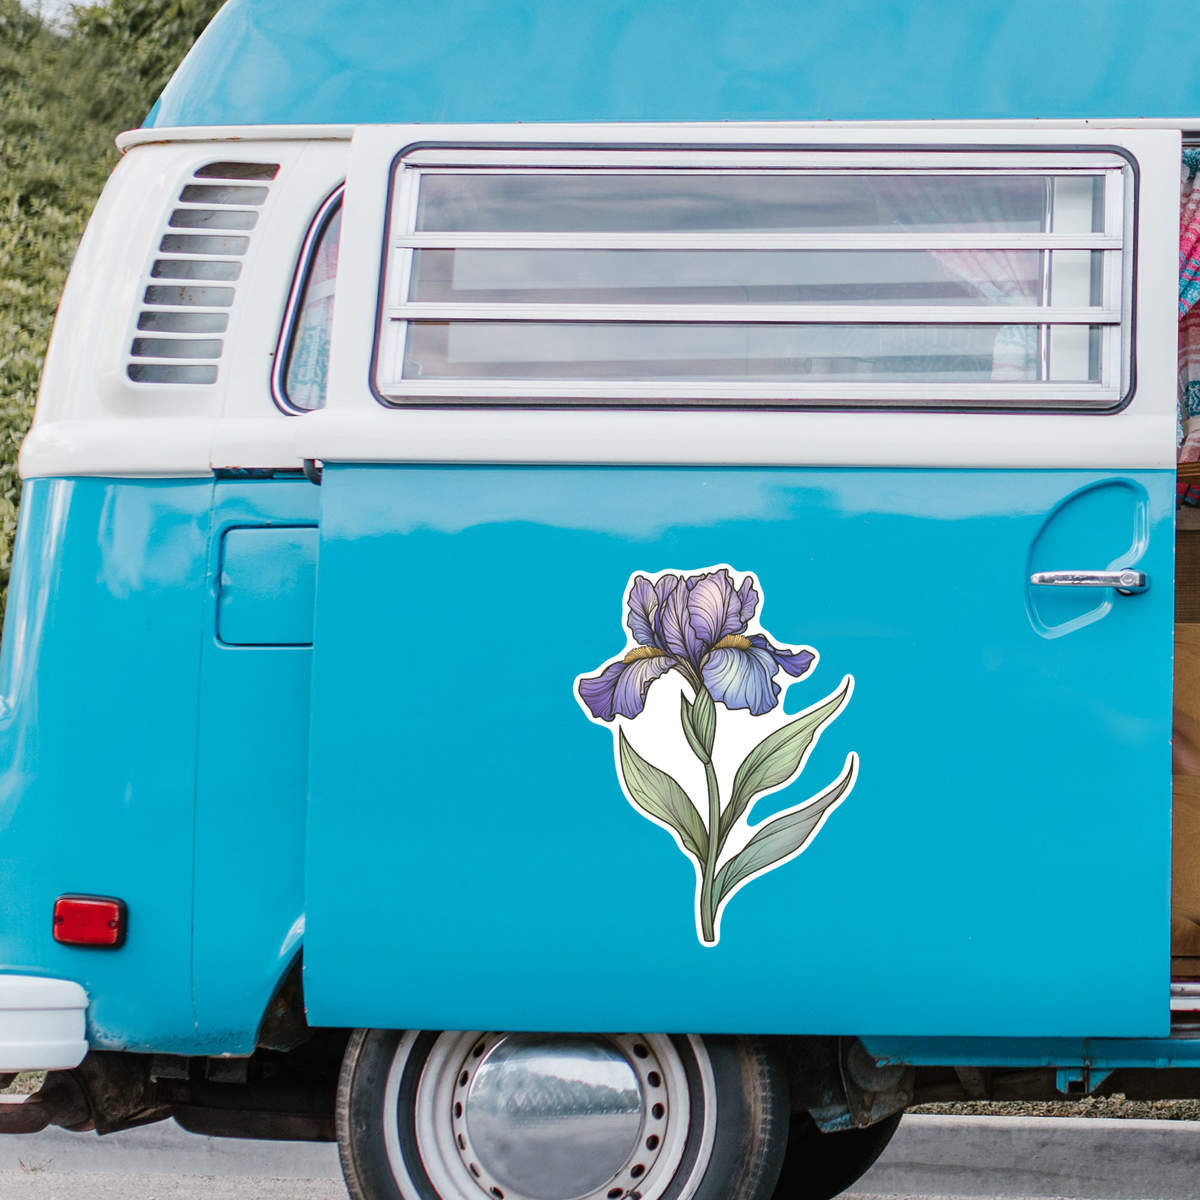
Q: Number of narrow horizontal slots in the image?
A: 9